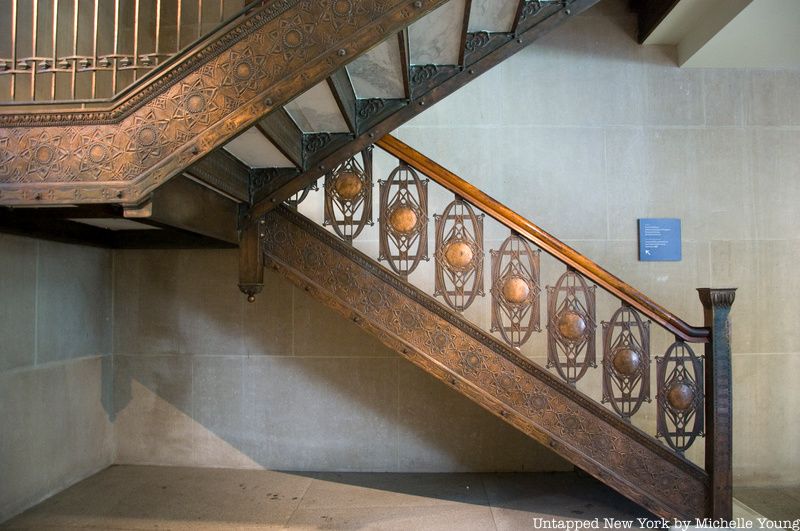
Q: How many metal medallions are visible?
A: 7